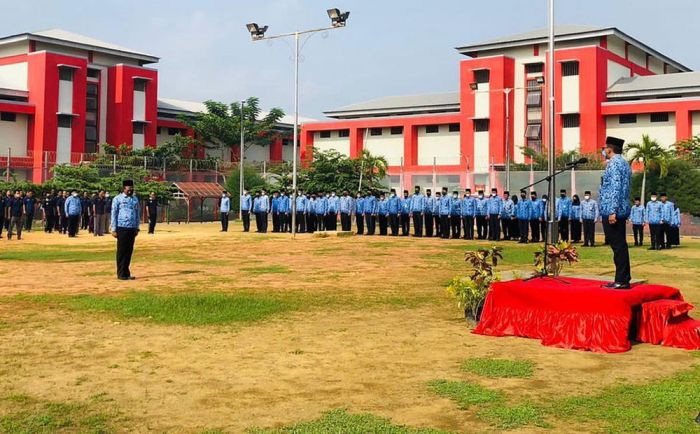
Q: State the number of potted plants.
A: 2